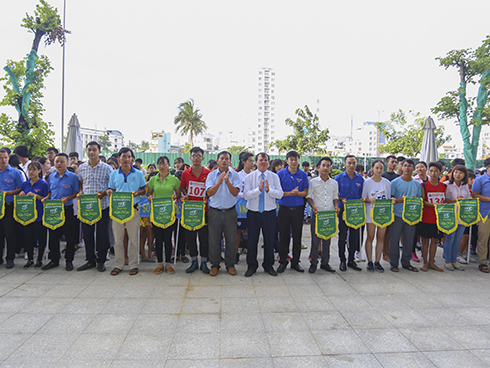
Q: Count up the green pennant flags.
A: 13